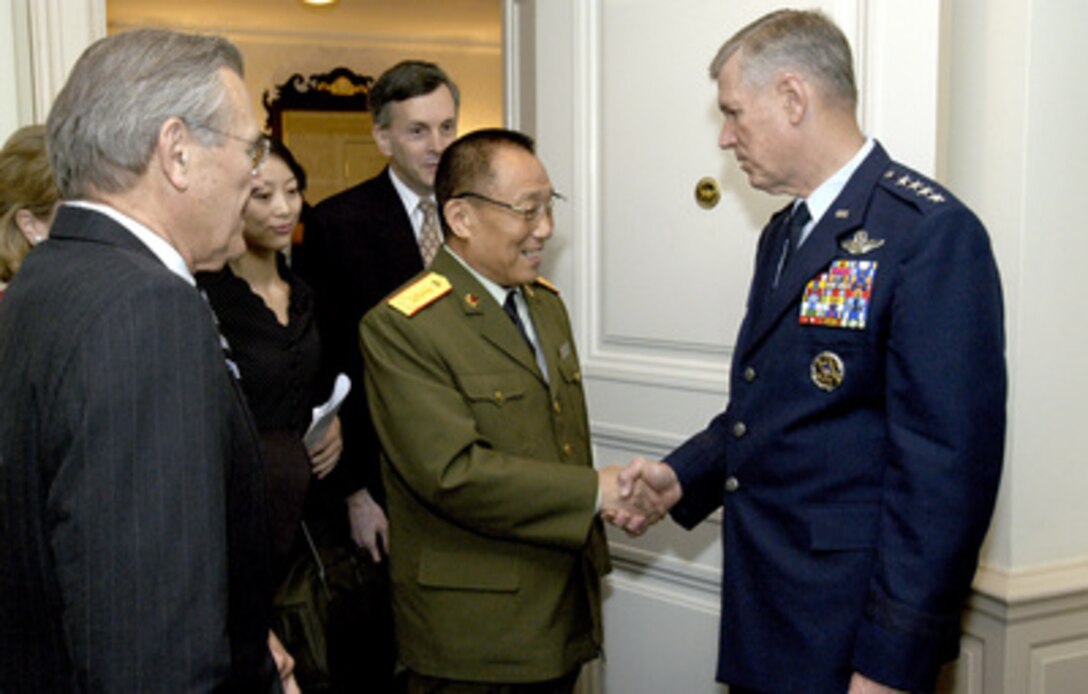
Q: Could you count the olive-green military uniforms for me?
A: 1